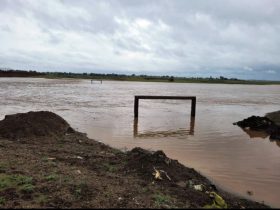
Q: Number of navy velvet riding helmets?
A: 0